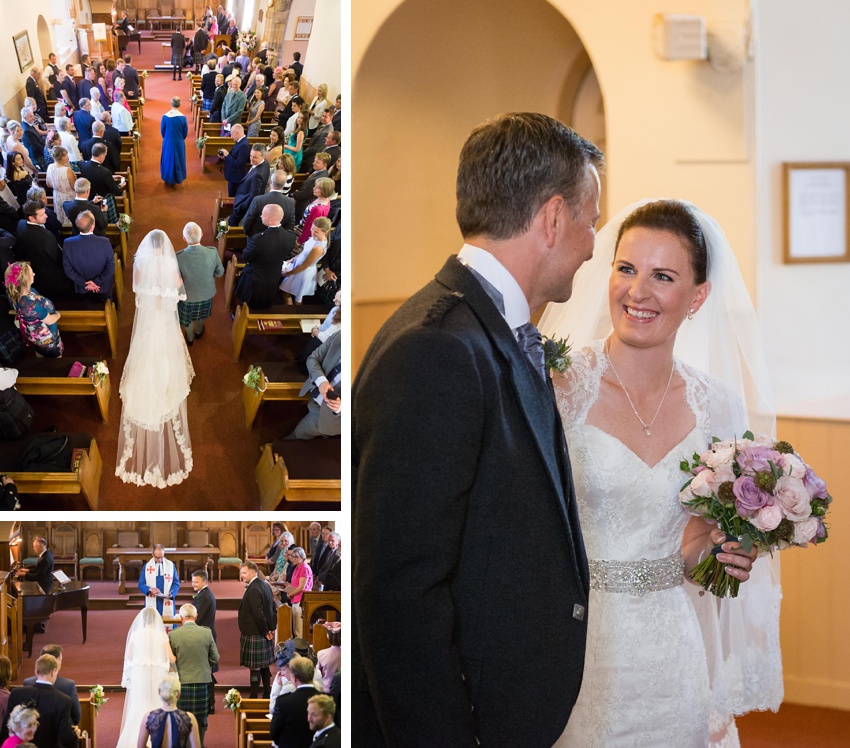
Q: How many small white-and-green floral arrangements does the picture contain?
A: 12